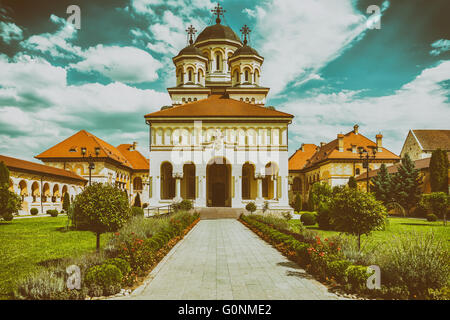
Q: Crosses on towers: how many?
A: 3